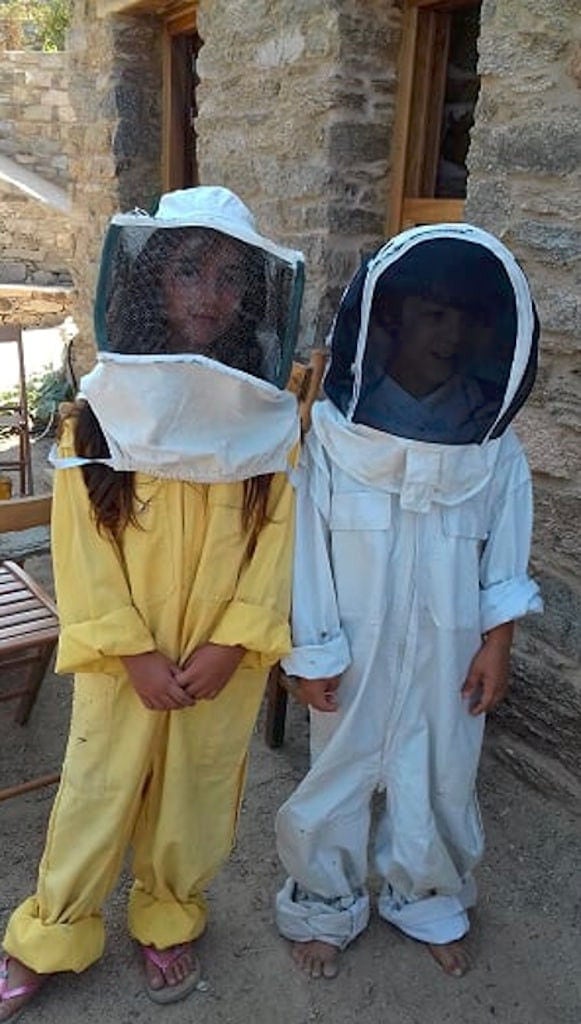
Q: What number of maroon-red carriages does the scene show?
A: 0